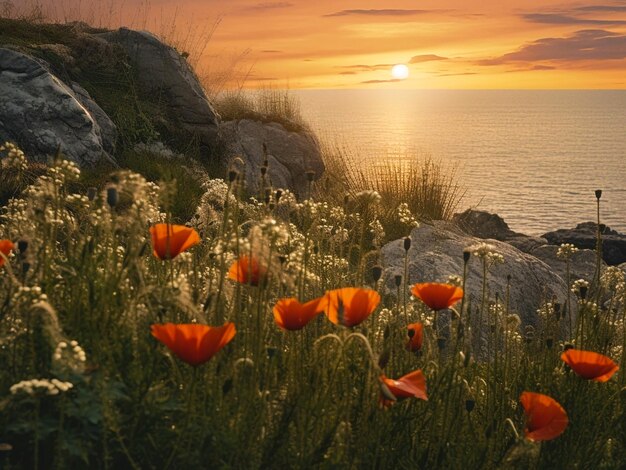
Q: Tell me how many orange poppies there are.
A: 11